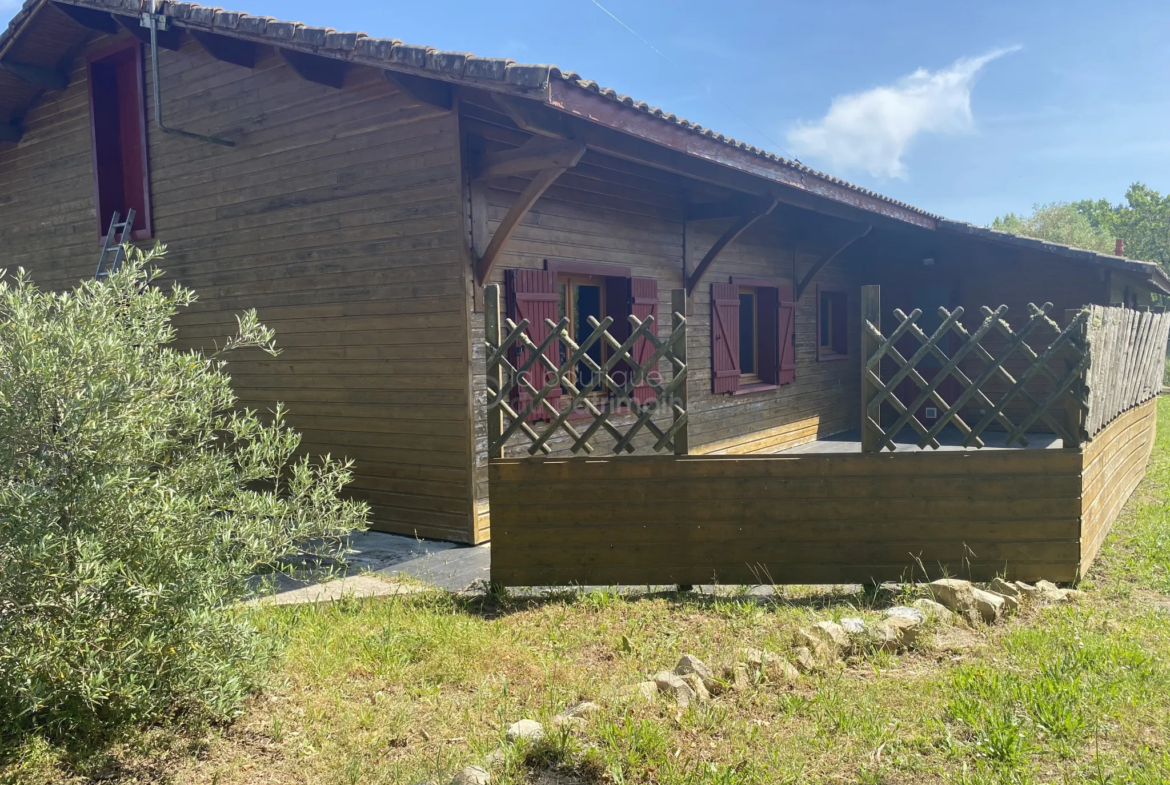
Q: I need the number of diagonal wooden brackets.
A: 3